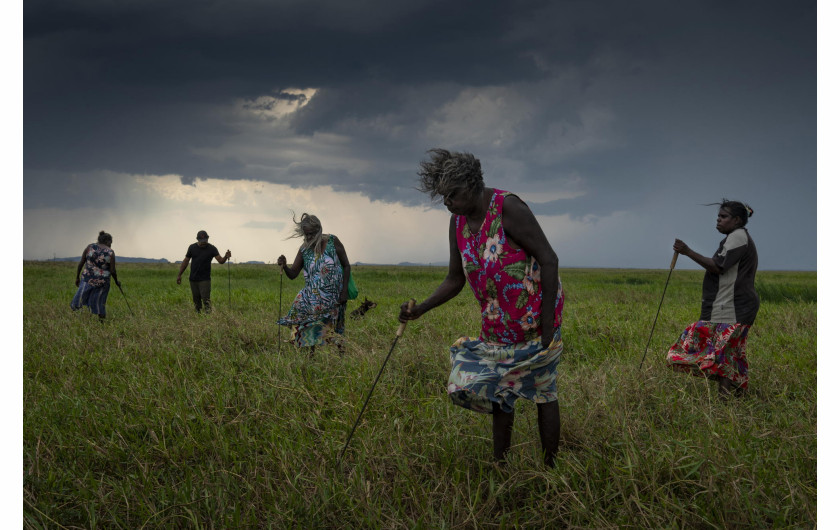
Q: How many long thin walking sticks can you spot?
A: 5